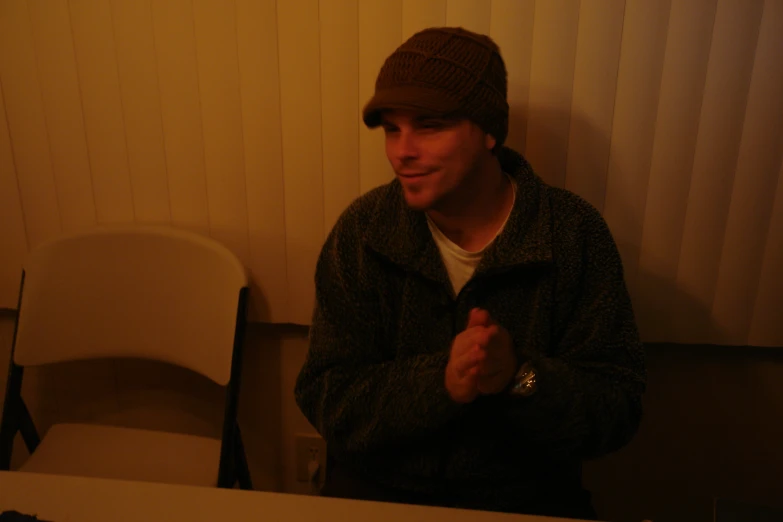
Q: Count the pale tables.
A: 1